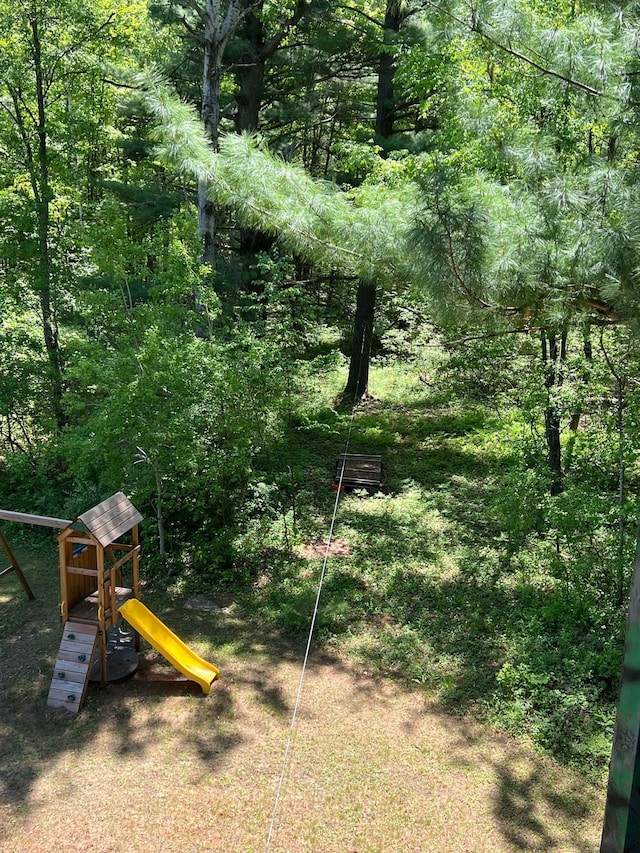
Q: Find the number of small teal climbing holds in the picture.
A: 4